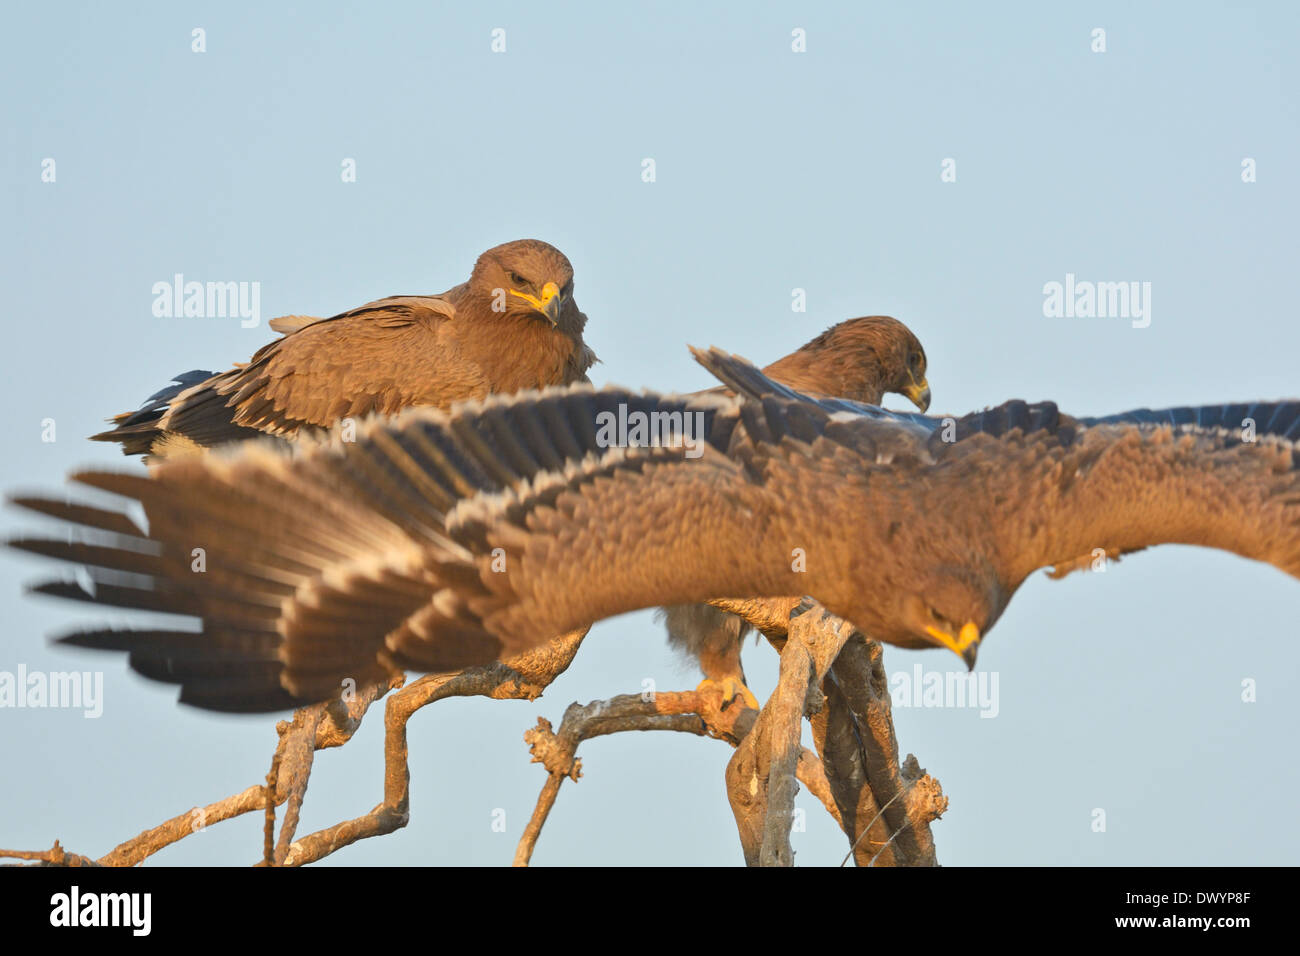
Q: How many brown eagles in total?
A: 3